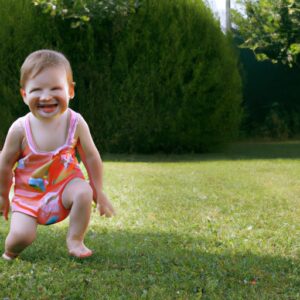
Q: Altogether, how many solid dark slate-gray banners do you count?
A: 0